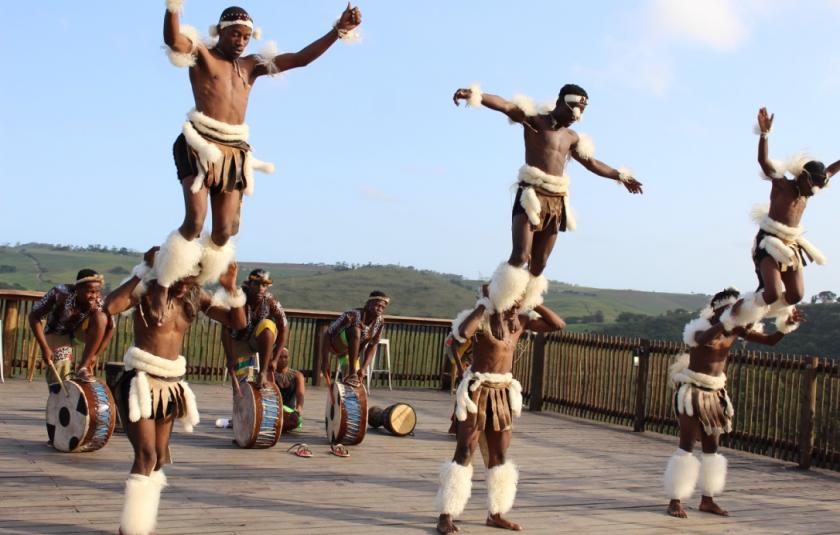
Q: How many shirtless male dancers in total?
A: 6